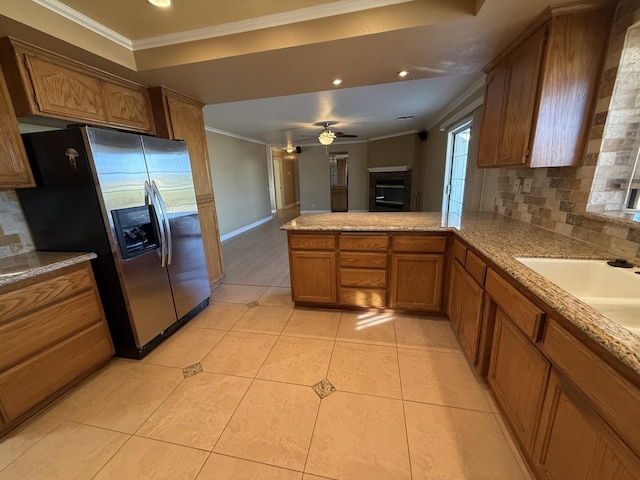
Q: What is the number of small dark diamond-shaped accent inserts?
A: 3